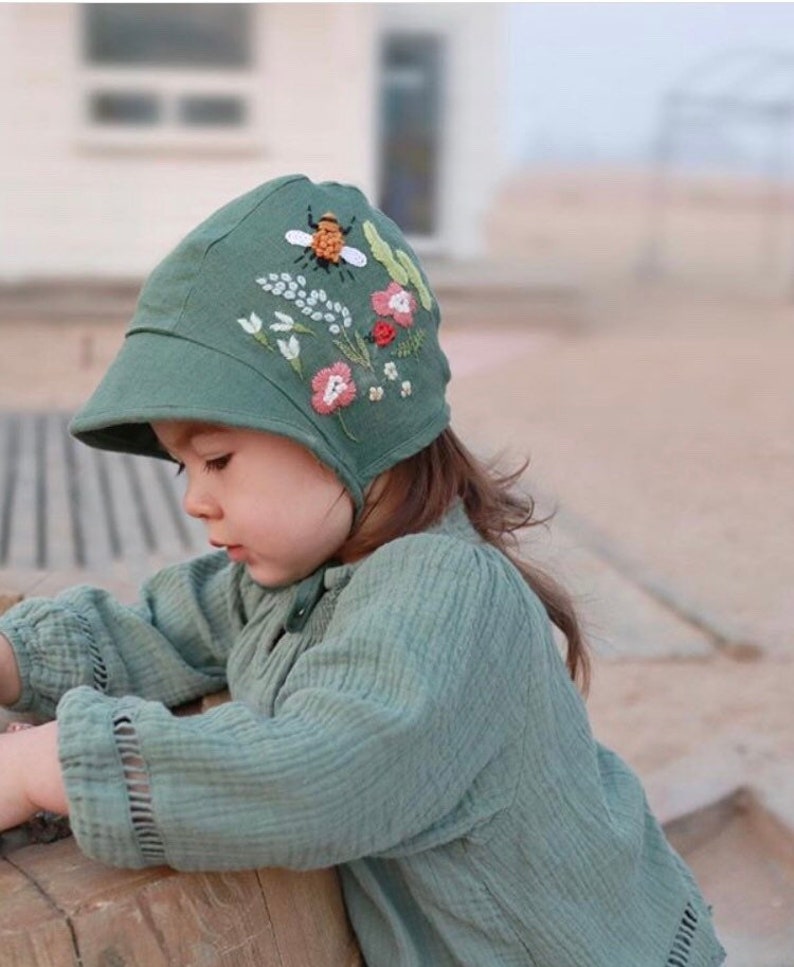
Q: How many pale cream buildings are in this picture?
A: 1